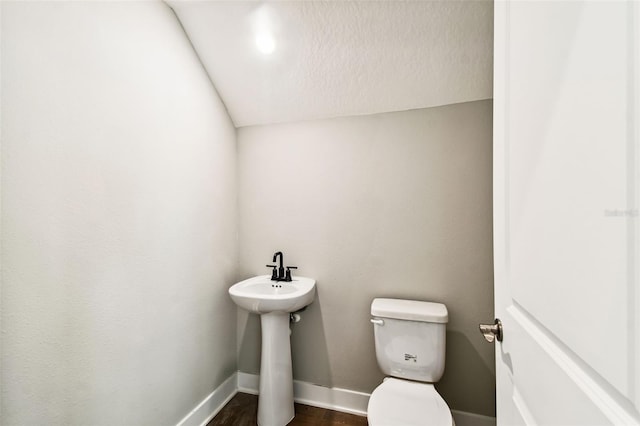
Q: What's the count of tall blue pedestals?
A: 0